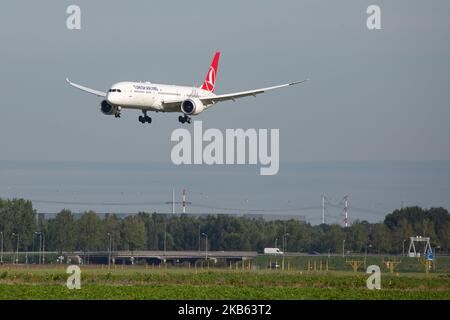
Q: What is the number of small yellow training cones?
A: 0